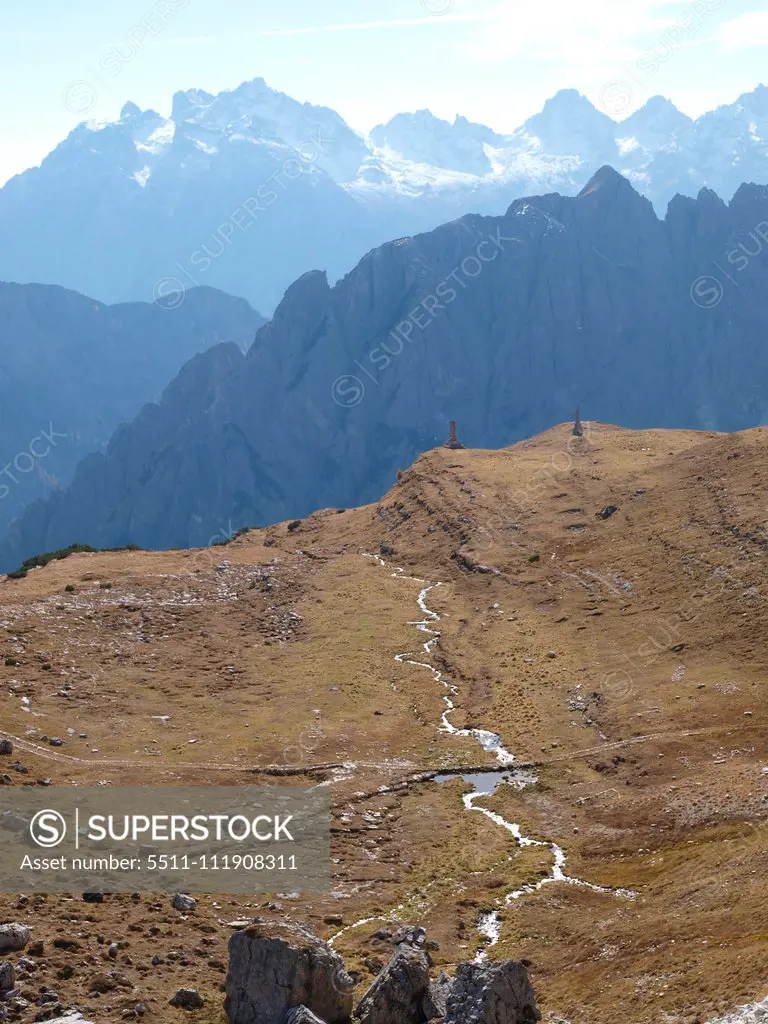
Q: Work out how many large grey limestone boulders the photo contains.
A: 3